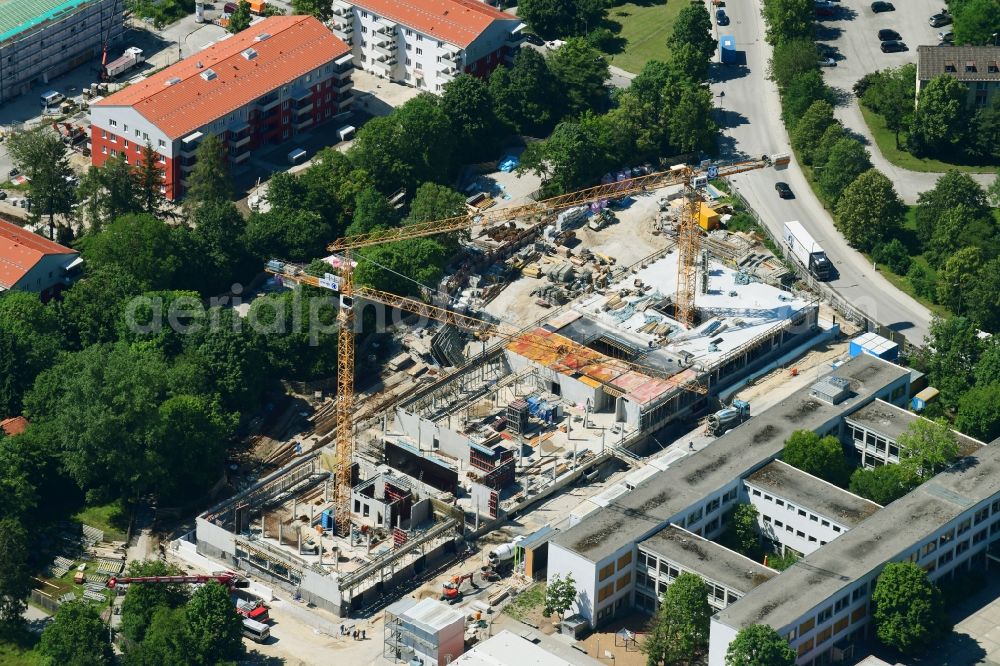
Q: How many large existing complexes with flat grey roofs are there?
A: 1